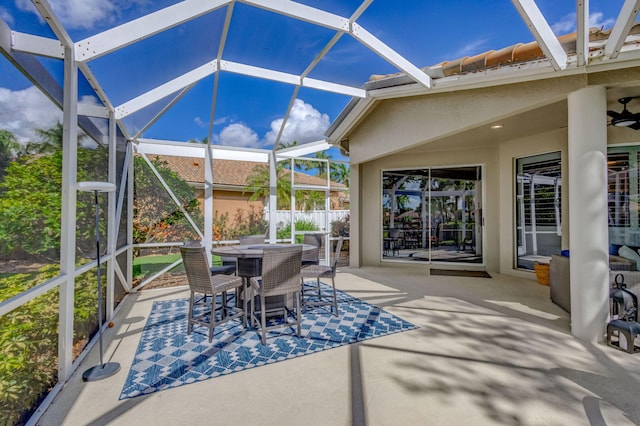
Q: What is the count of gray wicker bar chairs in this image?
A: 6